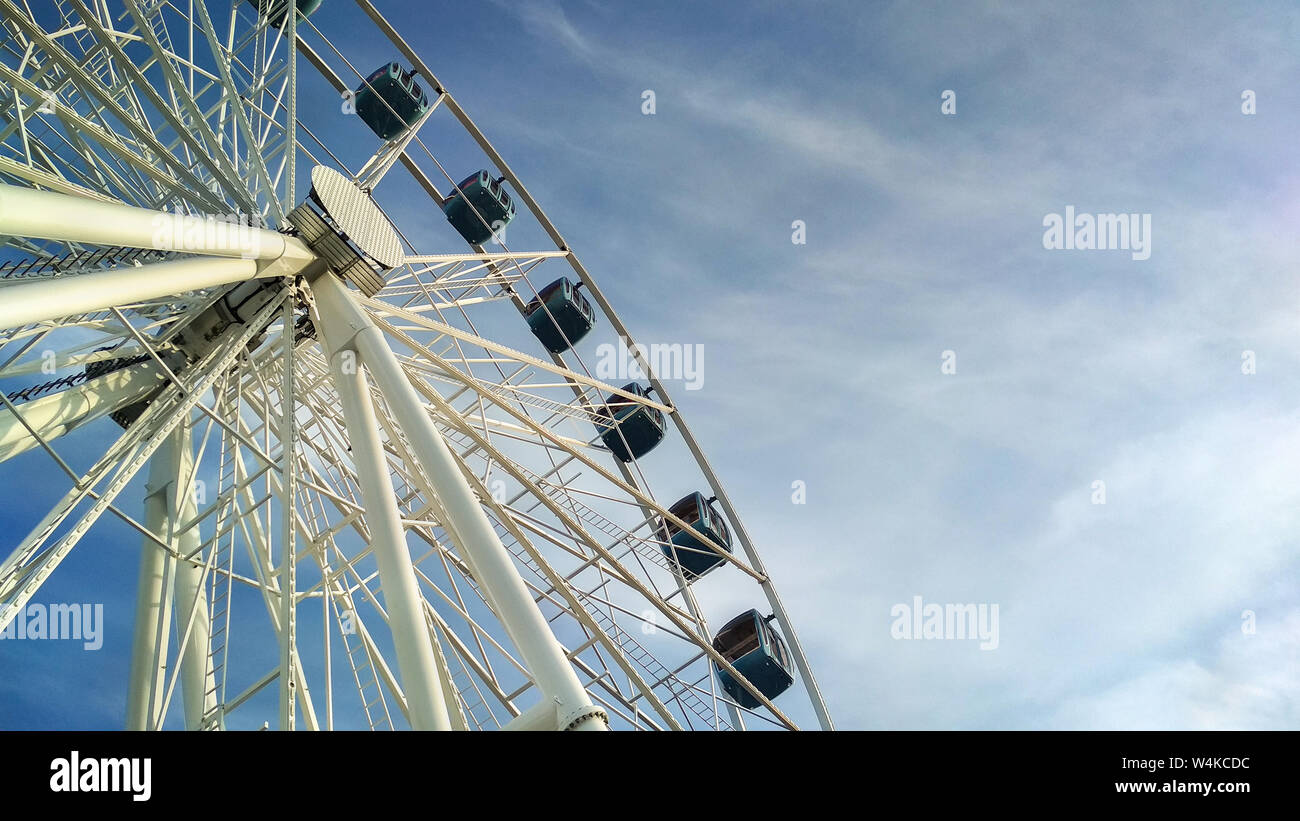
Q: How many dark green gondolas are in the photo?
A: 7